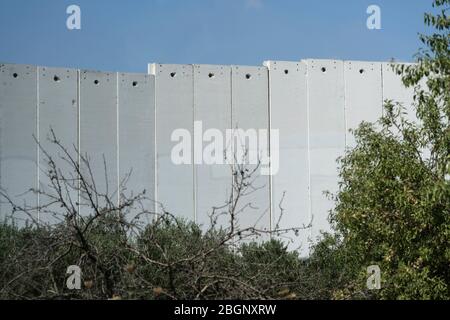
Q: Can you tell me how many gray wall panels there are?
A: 11